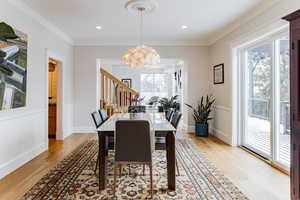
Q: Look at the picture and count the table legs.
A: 2